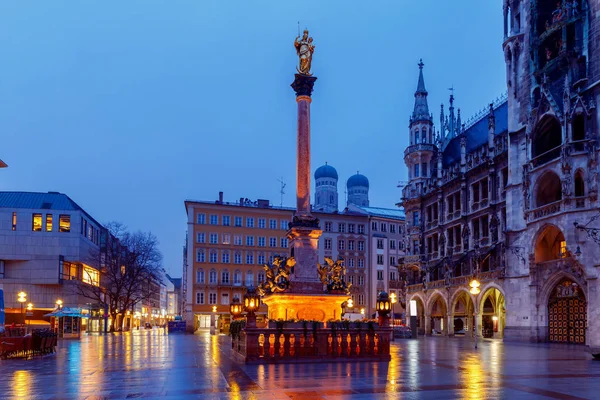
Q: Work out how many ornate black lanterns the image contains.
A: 3